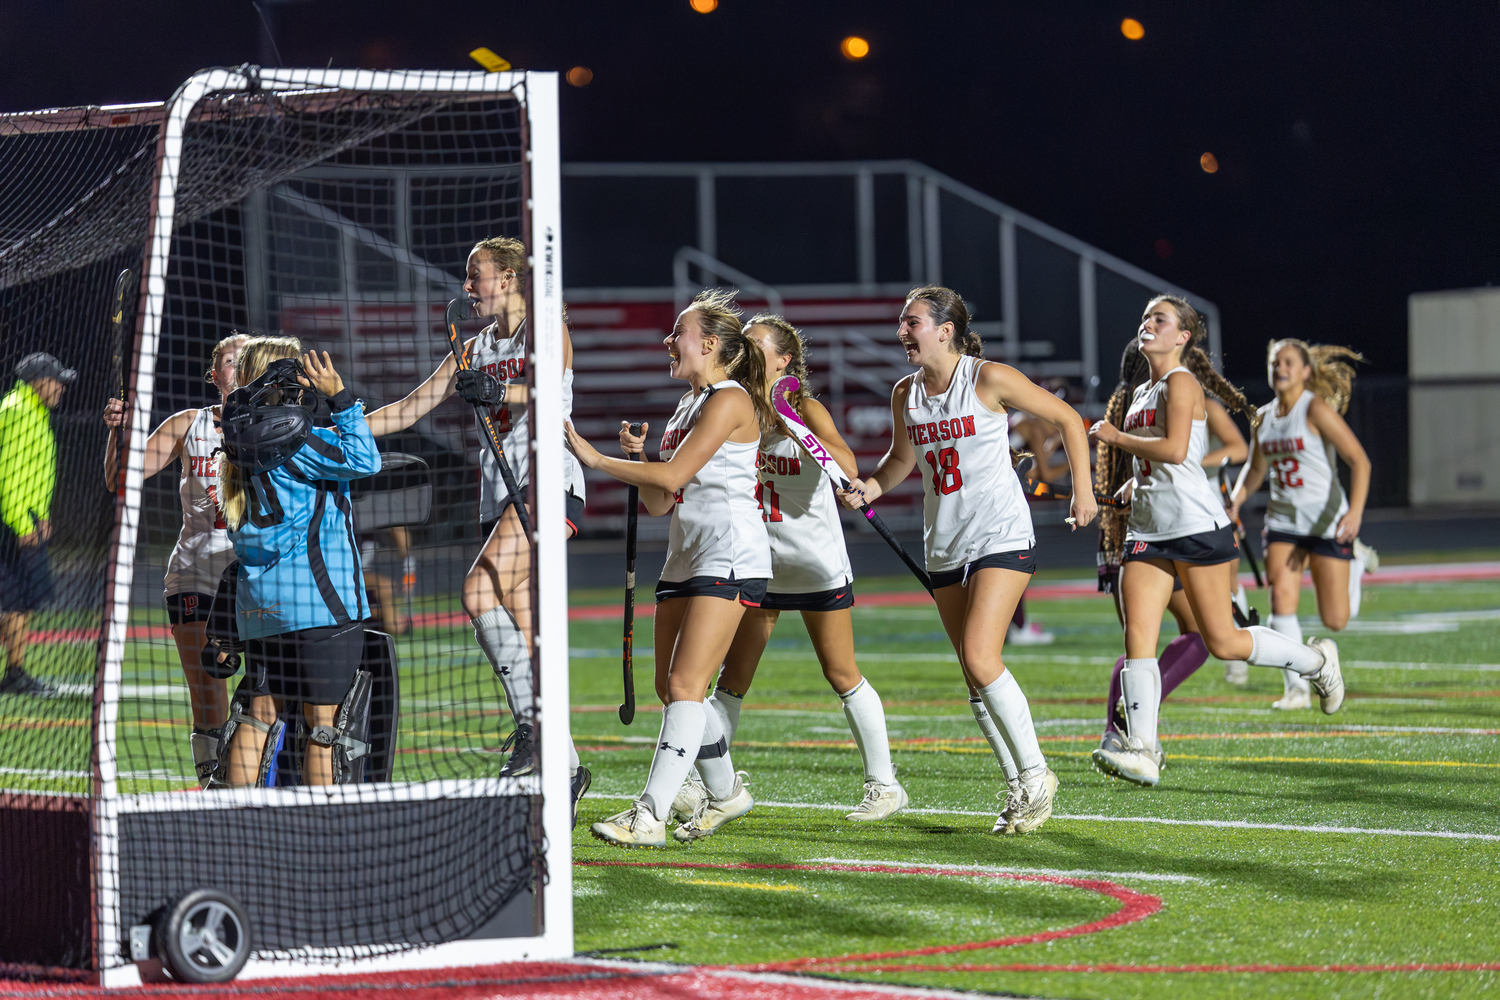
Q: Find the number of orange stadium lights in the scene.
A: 5